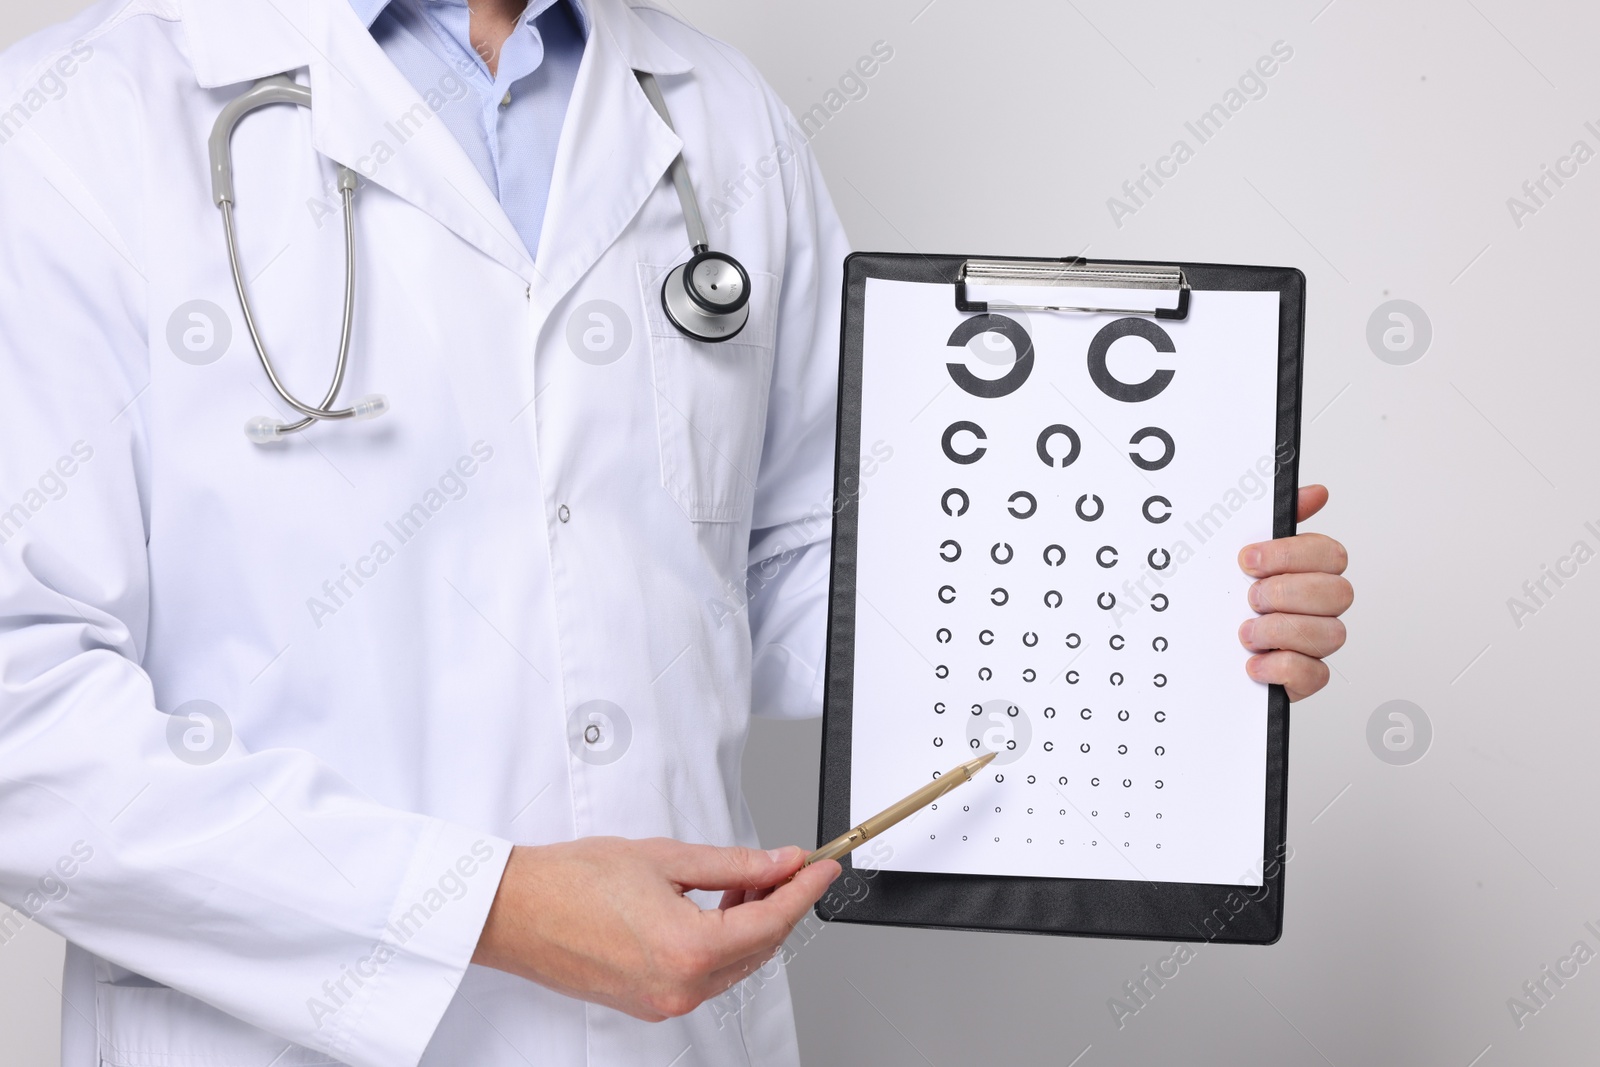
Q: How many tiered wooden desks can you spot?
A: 0